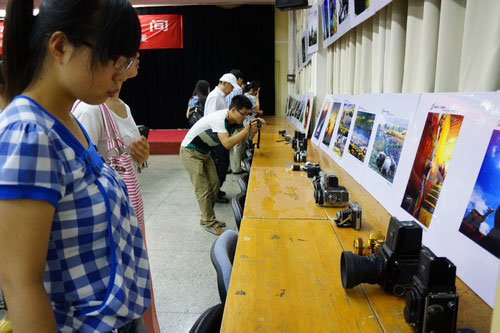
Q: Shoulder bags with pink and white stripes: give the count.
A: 1